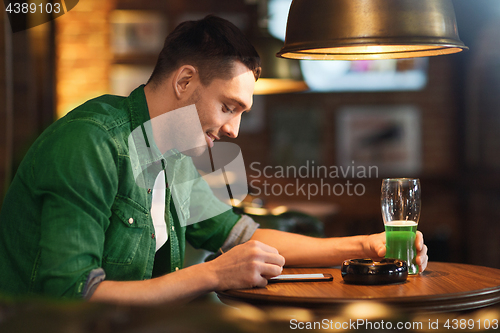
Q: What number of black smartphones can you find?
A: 1